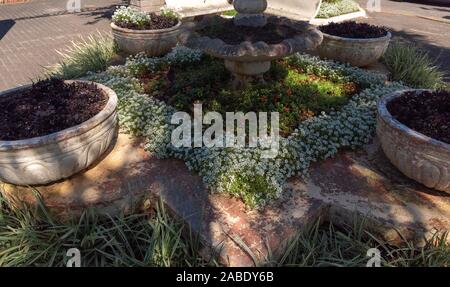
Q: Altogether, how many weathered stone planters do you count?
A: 4